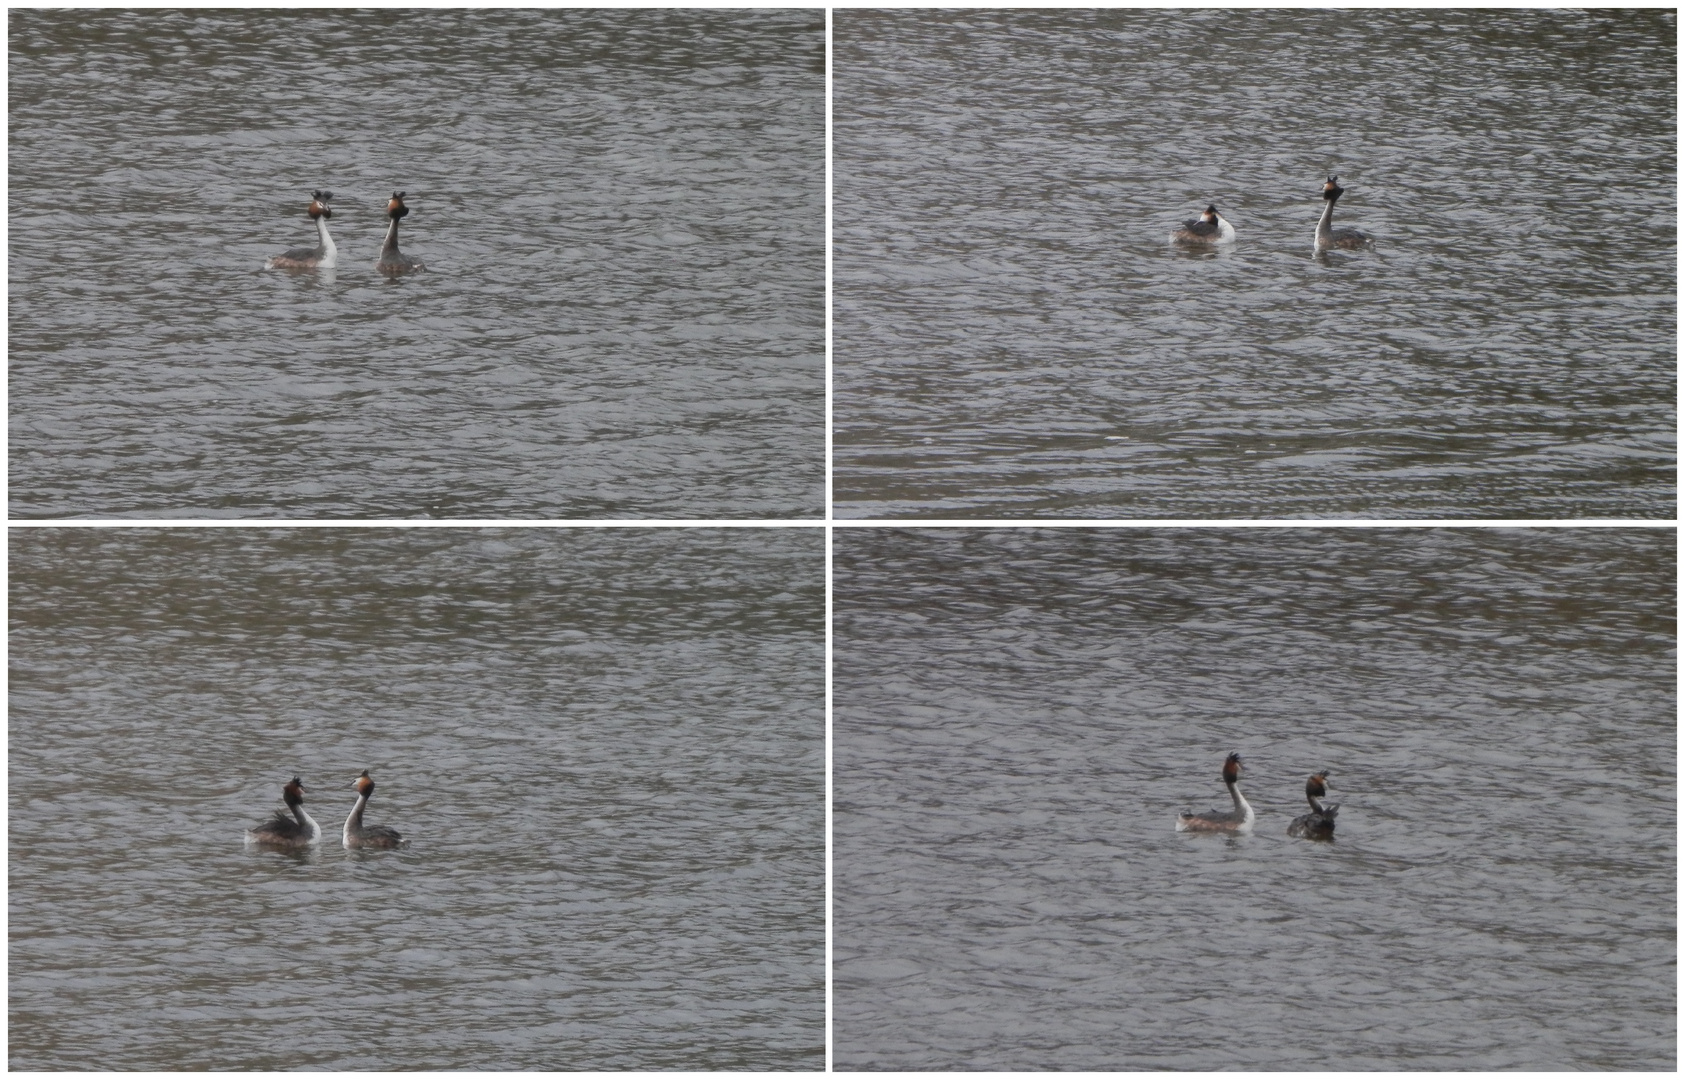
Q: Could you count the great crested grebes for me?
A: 8